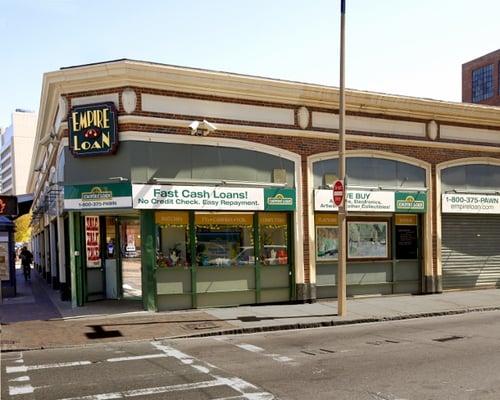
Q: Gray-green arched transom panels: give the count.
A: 3